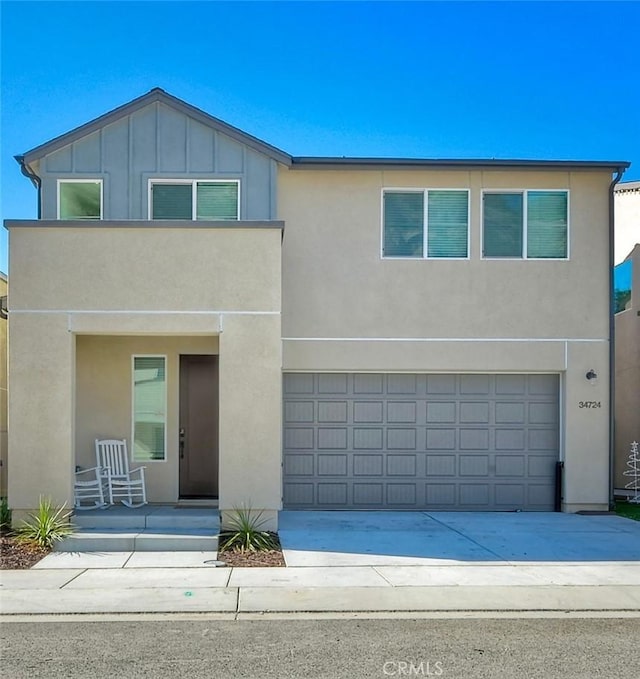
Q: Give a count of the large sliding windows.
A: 3